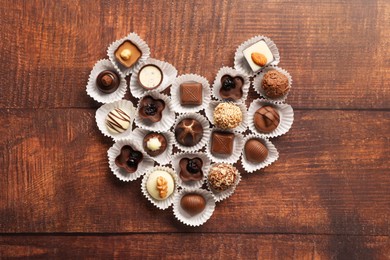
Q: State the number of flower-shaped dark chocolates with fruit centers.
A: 4